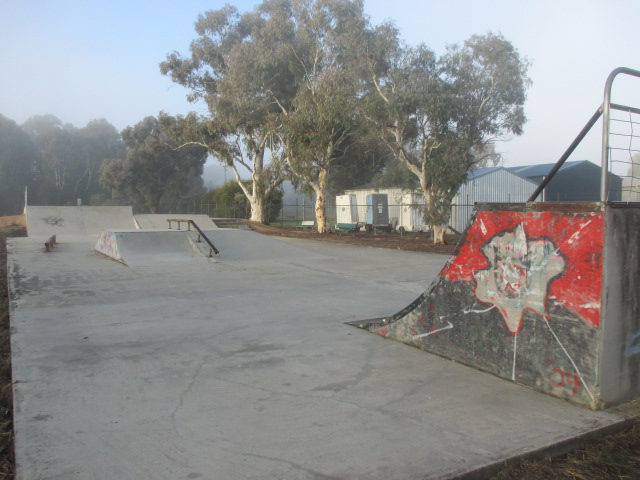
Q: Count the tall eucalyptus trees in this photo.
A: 3